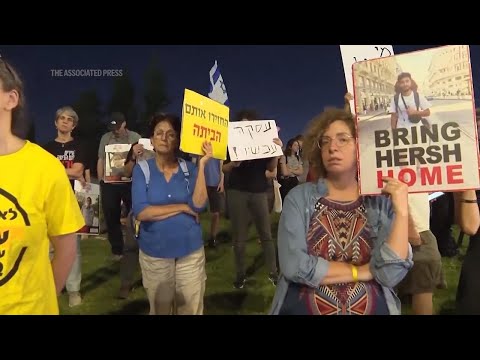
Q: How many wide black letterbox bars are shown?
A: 2